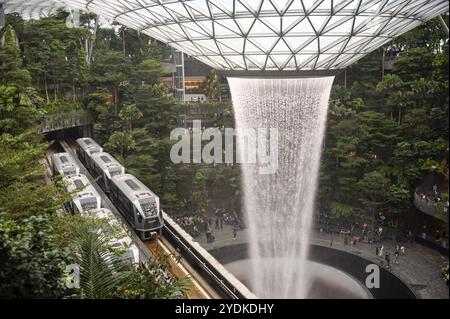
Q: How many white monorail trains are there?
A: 2